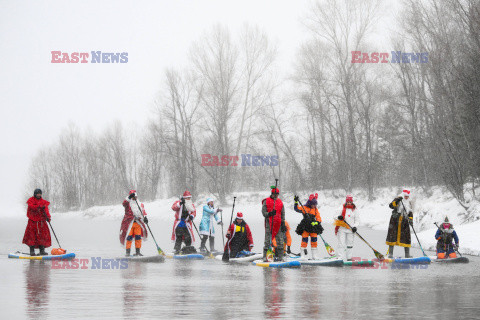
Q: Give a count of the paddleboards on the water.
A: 11